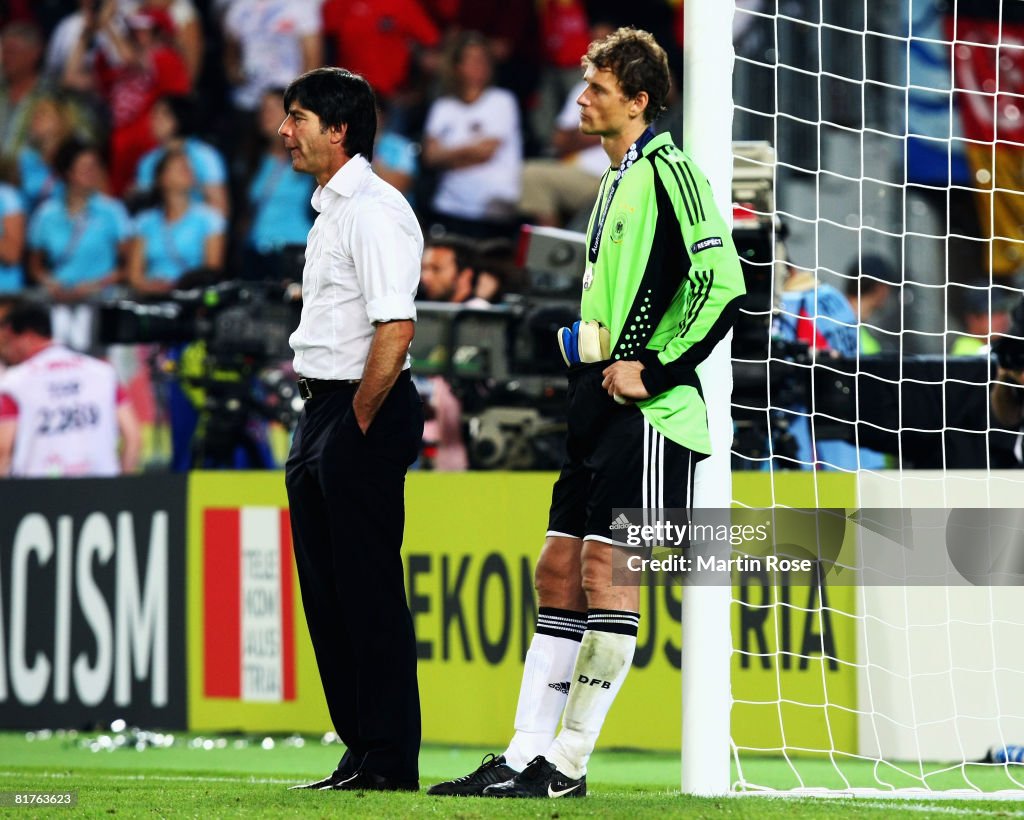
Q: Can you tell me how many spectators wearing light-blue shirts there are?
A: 7